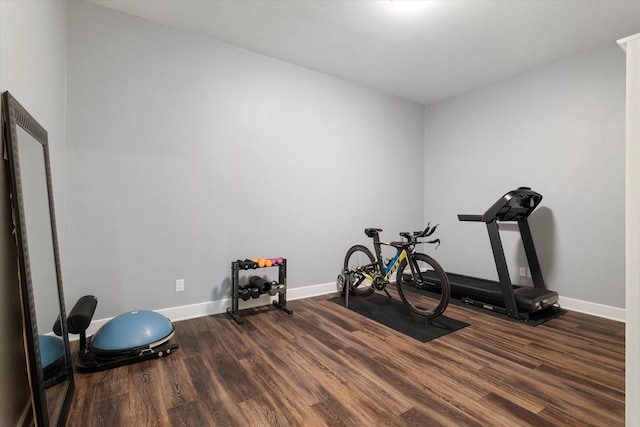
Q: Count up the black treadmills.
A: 1